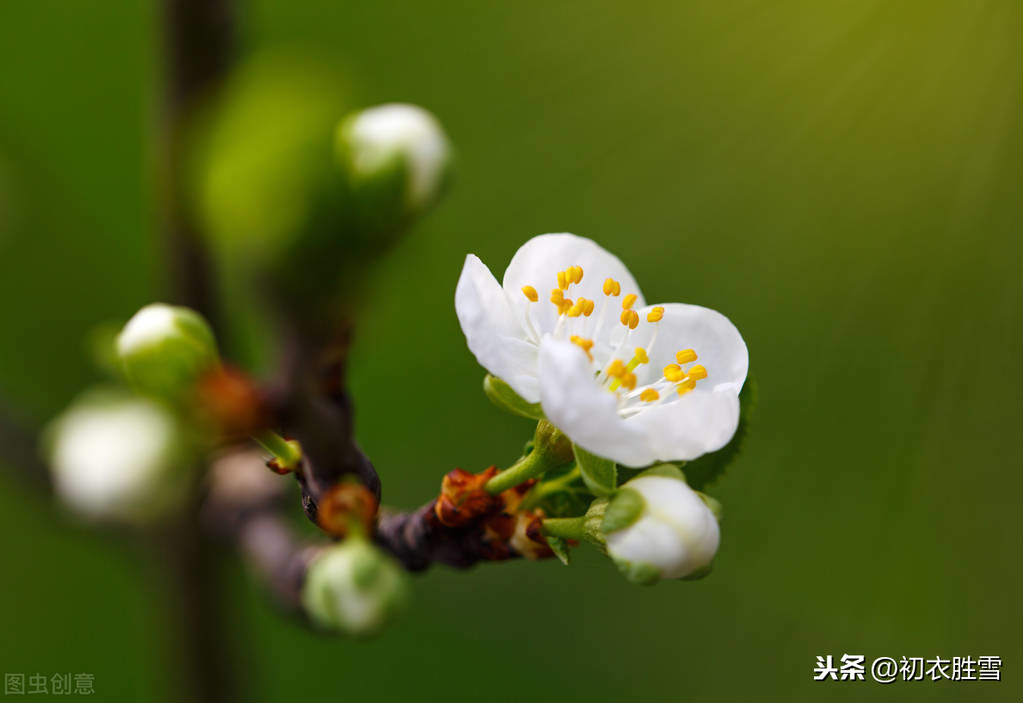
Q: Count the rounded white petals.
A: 5